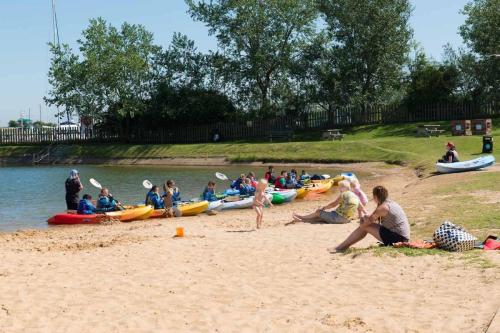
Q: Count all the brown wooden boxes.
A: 2